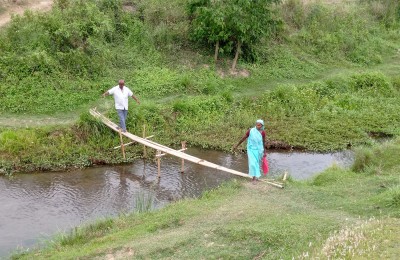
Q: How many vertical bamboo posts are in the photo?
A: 4